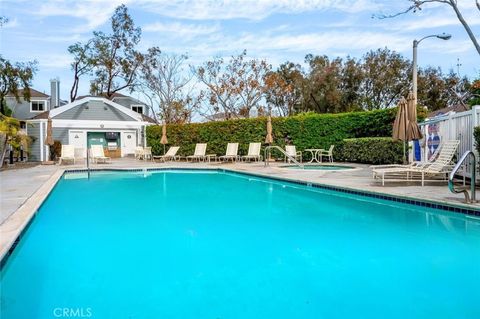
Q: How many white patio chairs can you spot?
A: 12